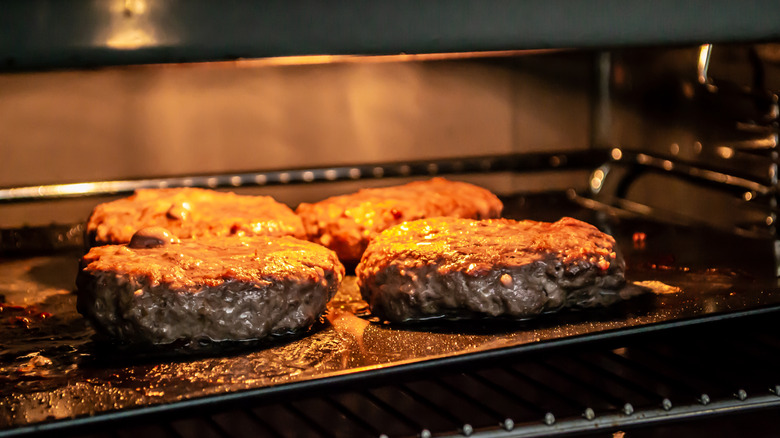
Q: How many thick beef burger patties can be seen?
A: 4